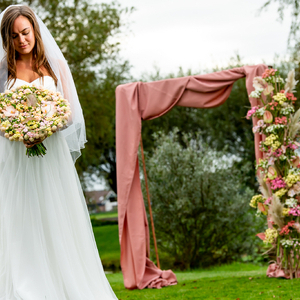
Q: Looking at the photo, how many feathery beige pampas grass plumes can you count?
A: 4